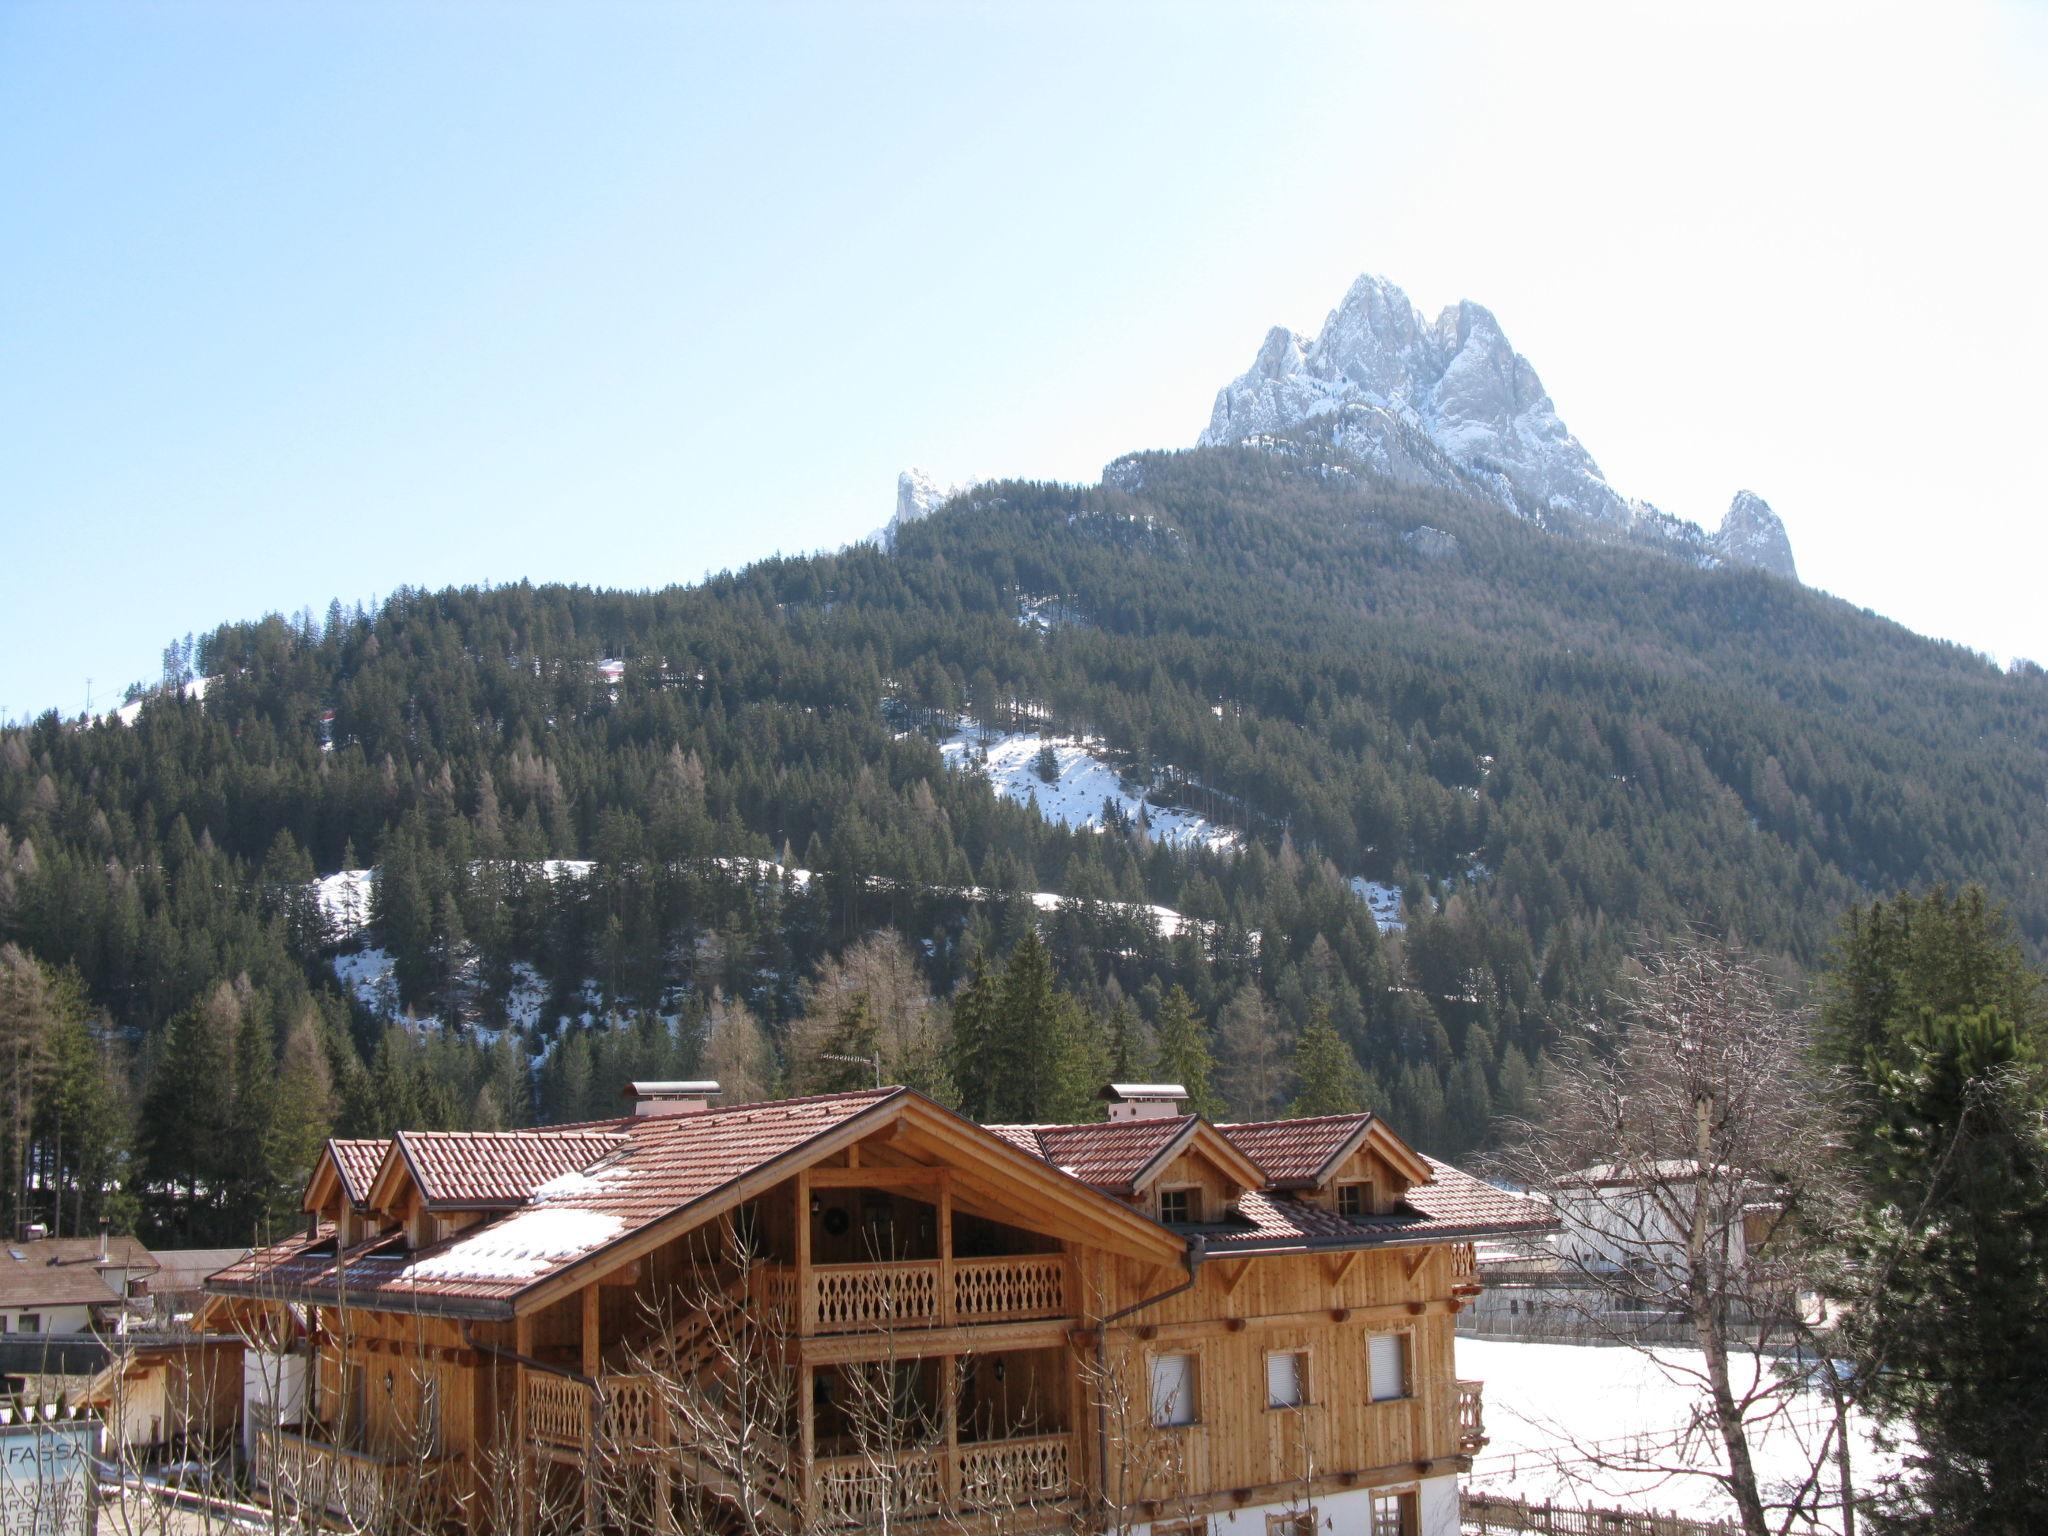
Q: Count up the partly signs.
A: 1